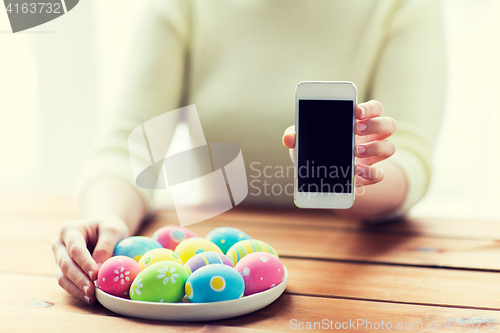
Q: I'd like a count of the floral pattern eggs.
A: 2